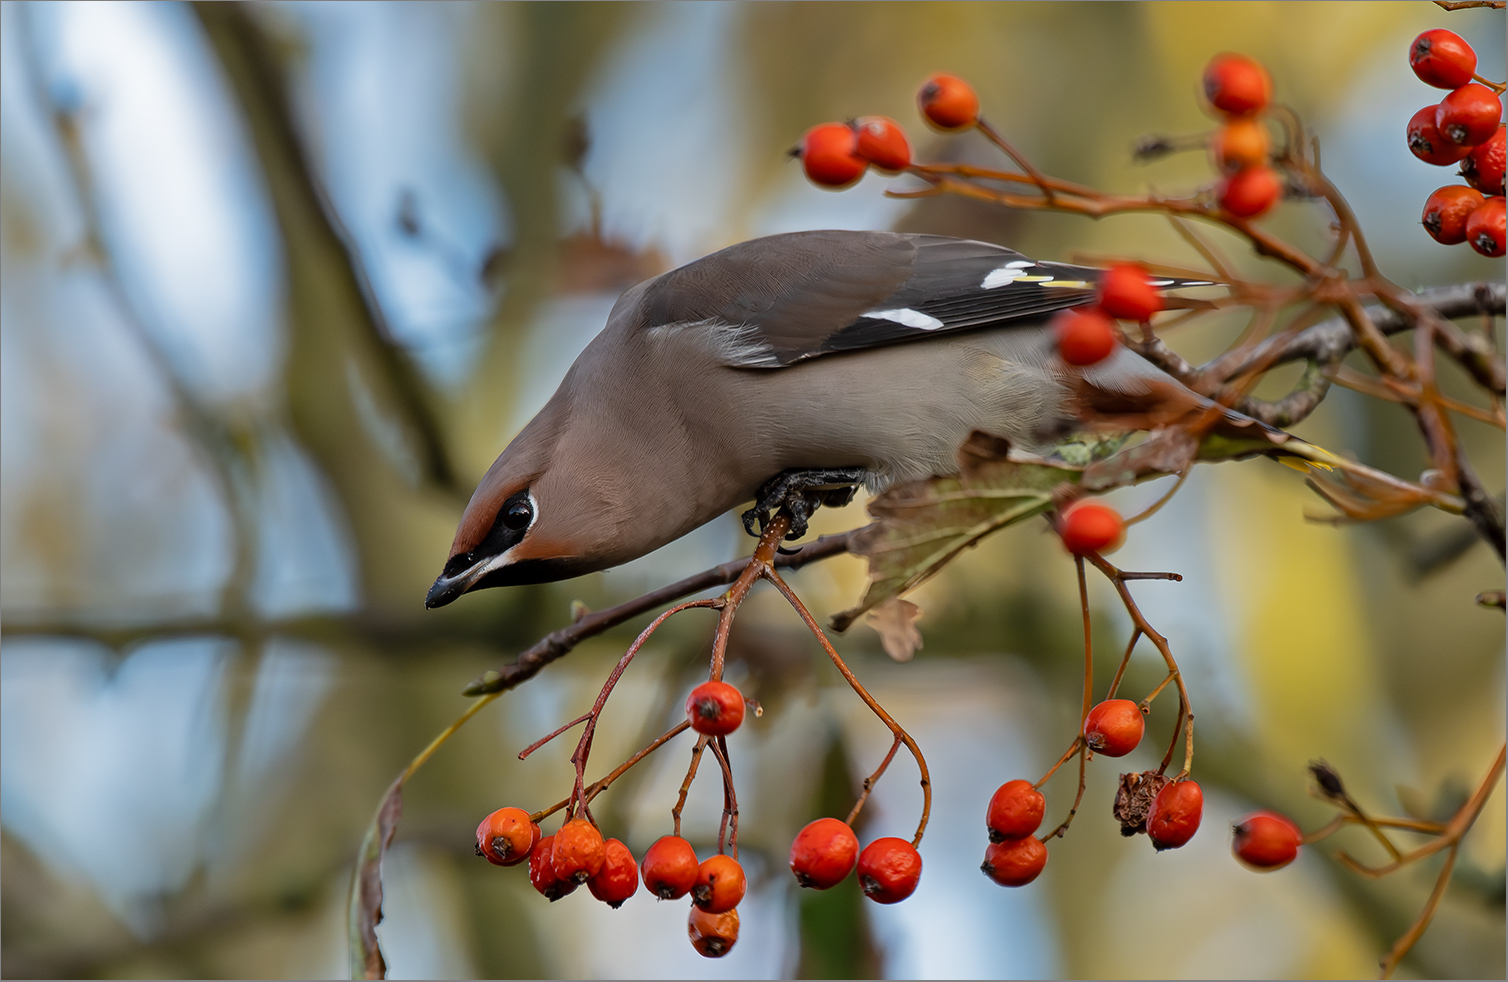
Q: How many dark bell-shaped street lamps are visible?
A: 0